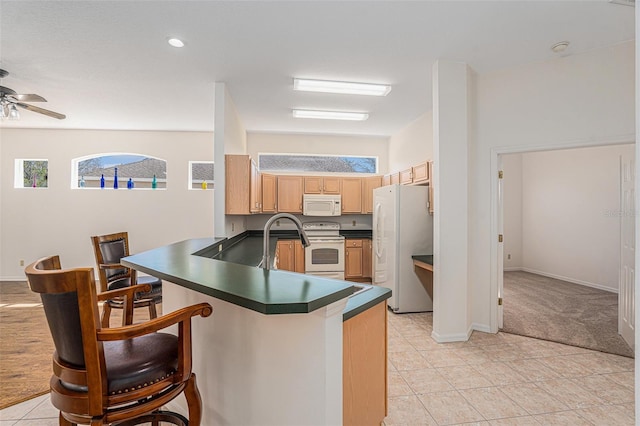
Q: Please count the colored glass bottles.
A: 7